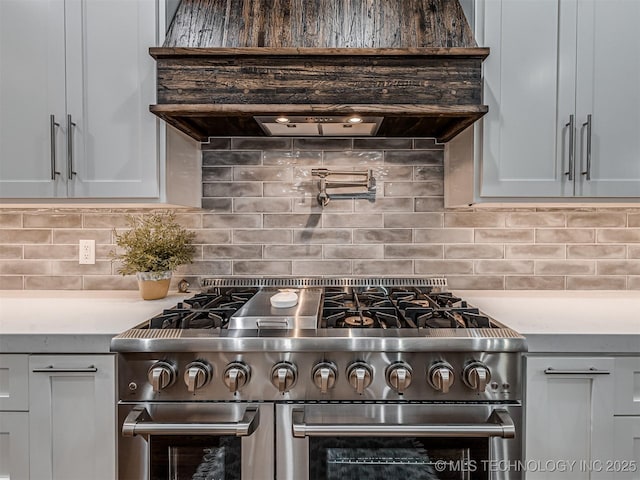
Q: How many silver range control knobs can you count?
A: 9